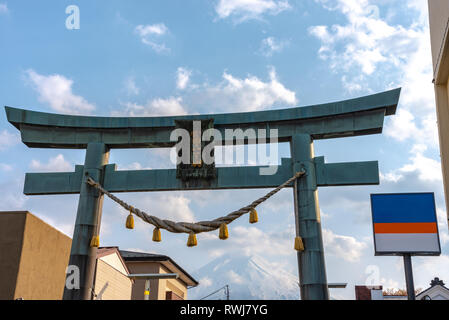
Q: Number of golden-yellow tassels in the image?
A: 7